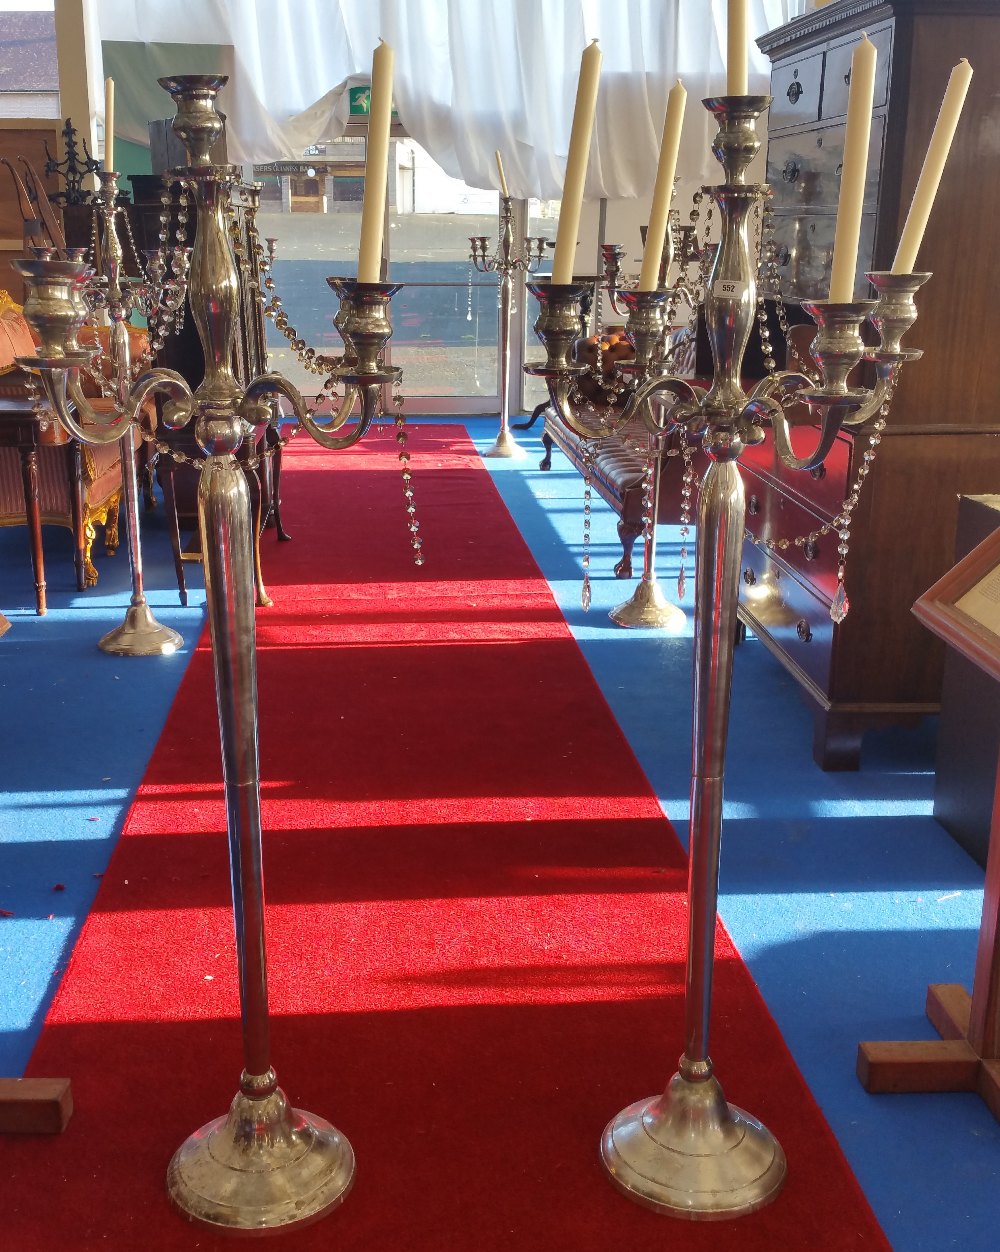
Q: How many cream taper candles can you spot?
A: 8